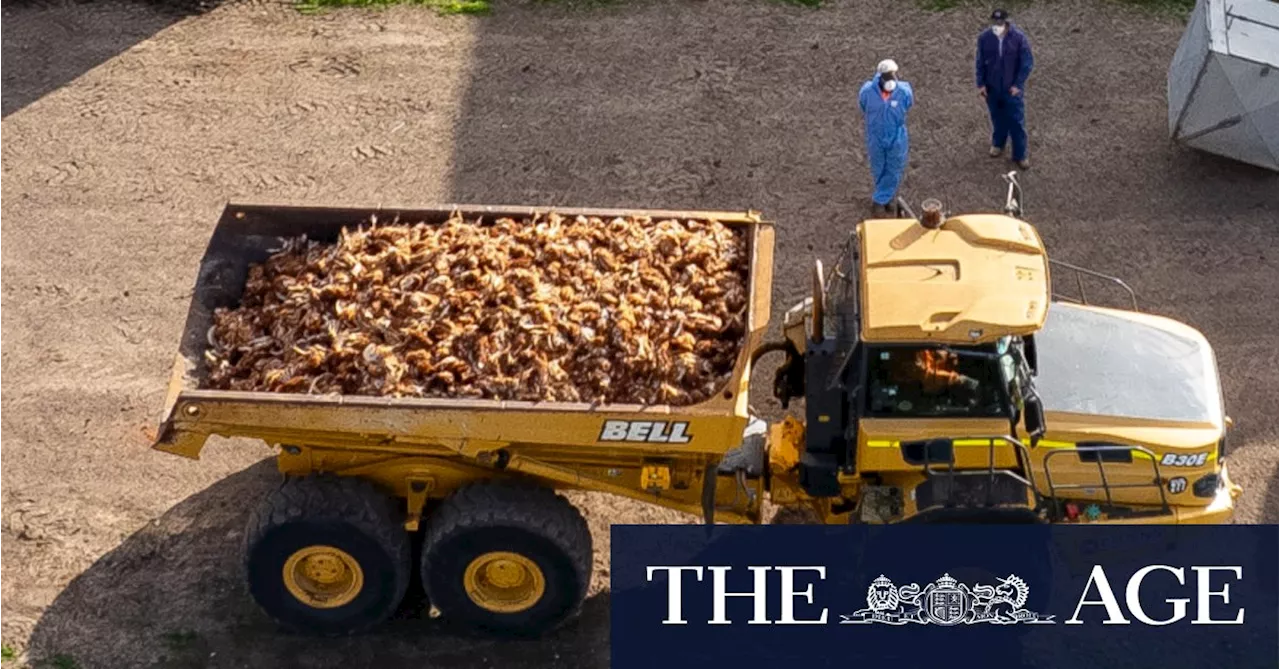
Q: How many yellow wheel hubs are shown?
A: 2